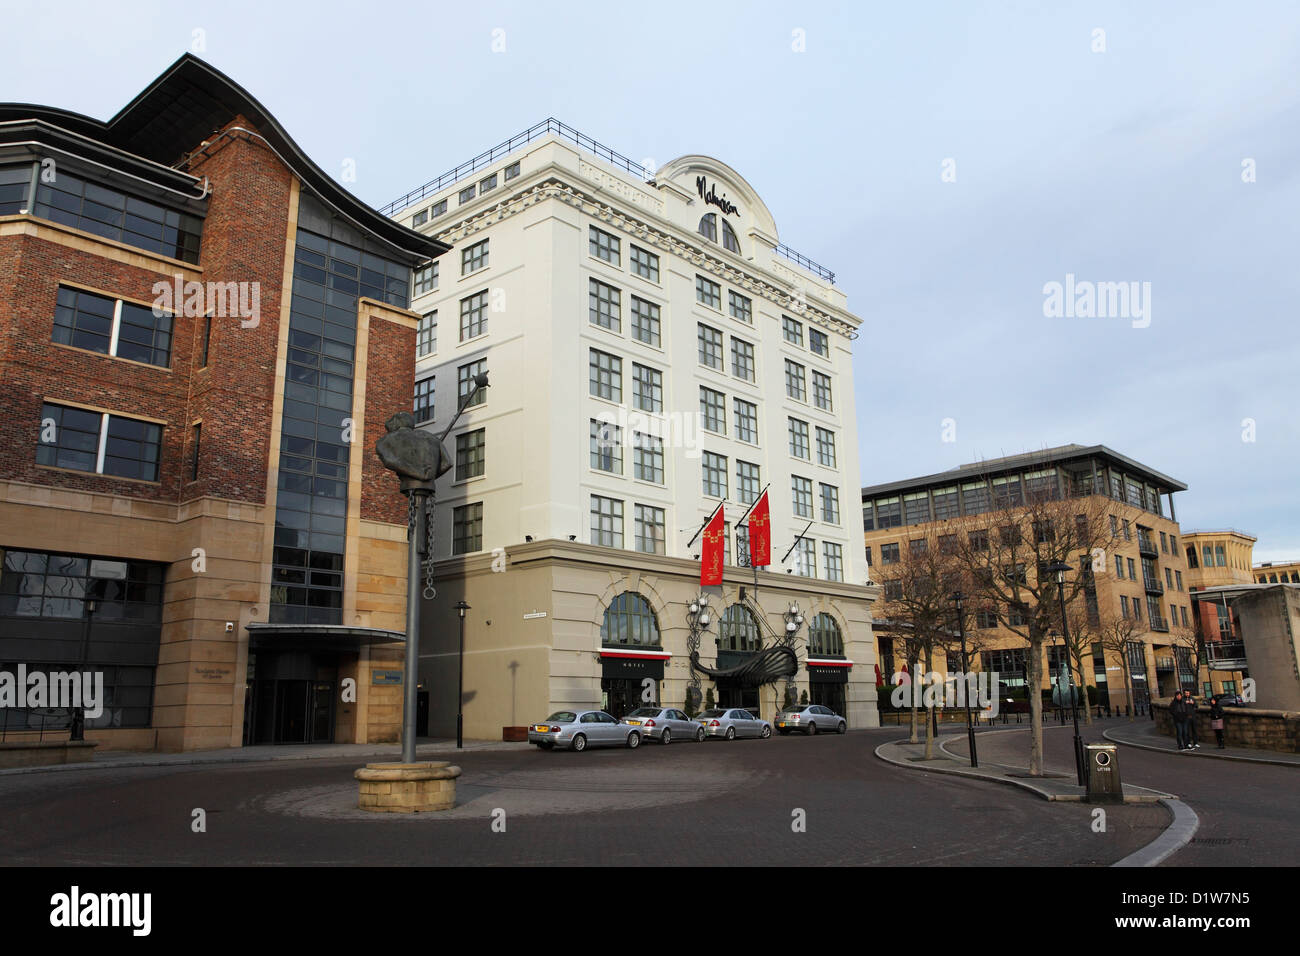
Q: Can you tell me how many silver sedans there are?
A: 4